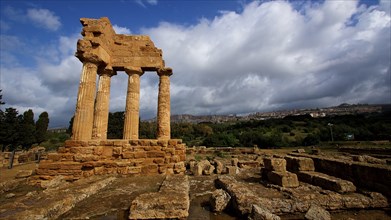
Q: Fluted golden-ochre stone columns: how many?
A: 4